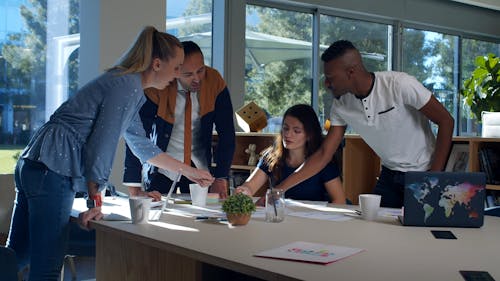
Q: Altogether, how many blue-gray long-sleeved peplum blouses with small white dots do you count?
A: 1